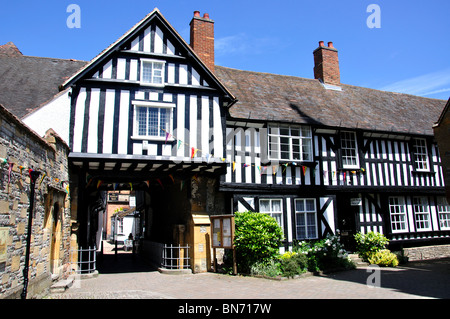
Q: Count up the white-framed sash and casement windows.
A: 10